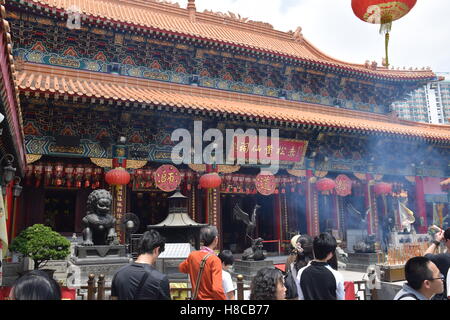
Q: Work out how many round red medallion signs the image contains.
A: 3